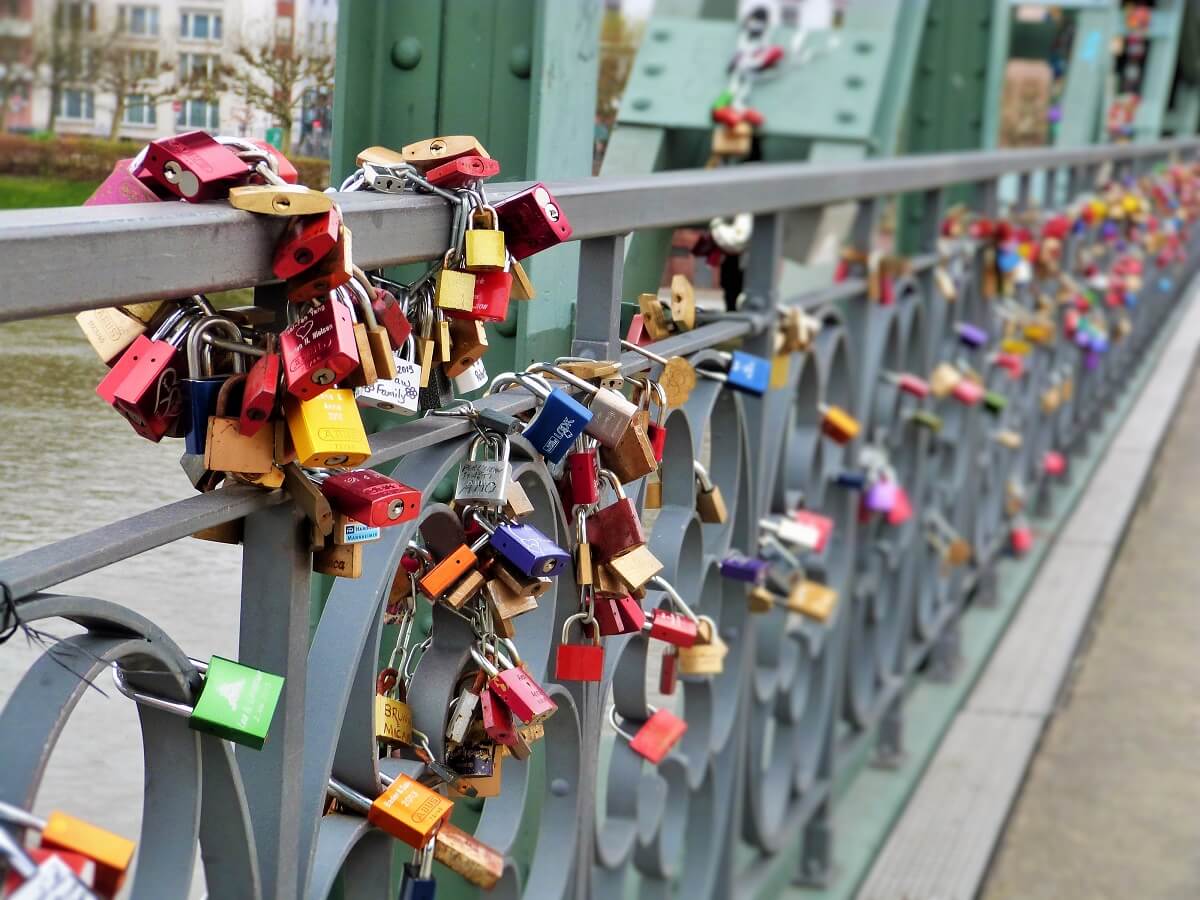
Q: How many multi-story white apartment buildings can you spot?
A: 1